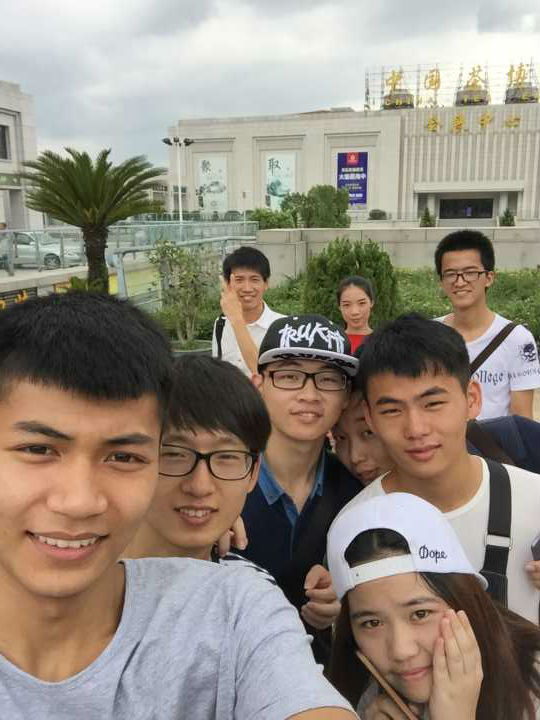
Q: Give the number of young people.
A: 9